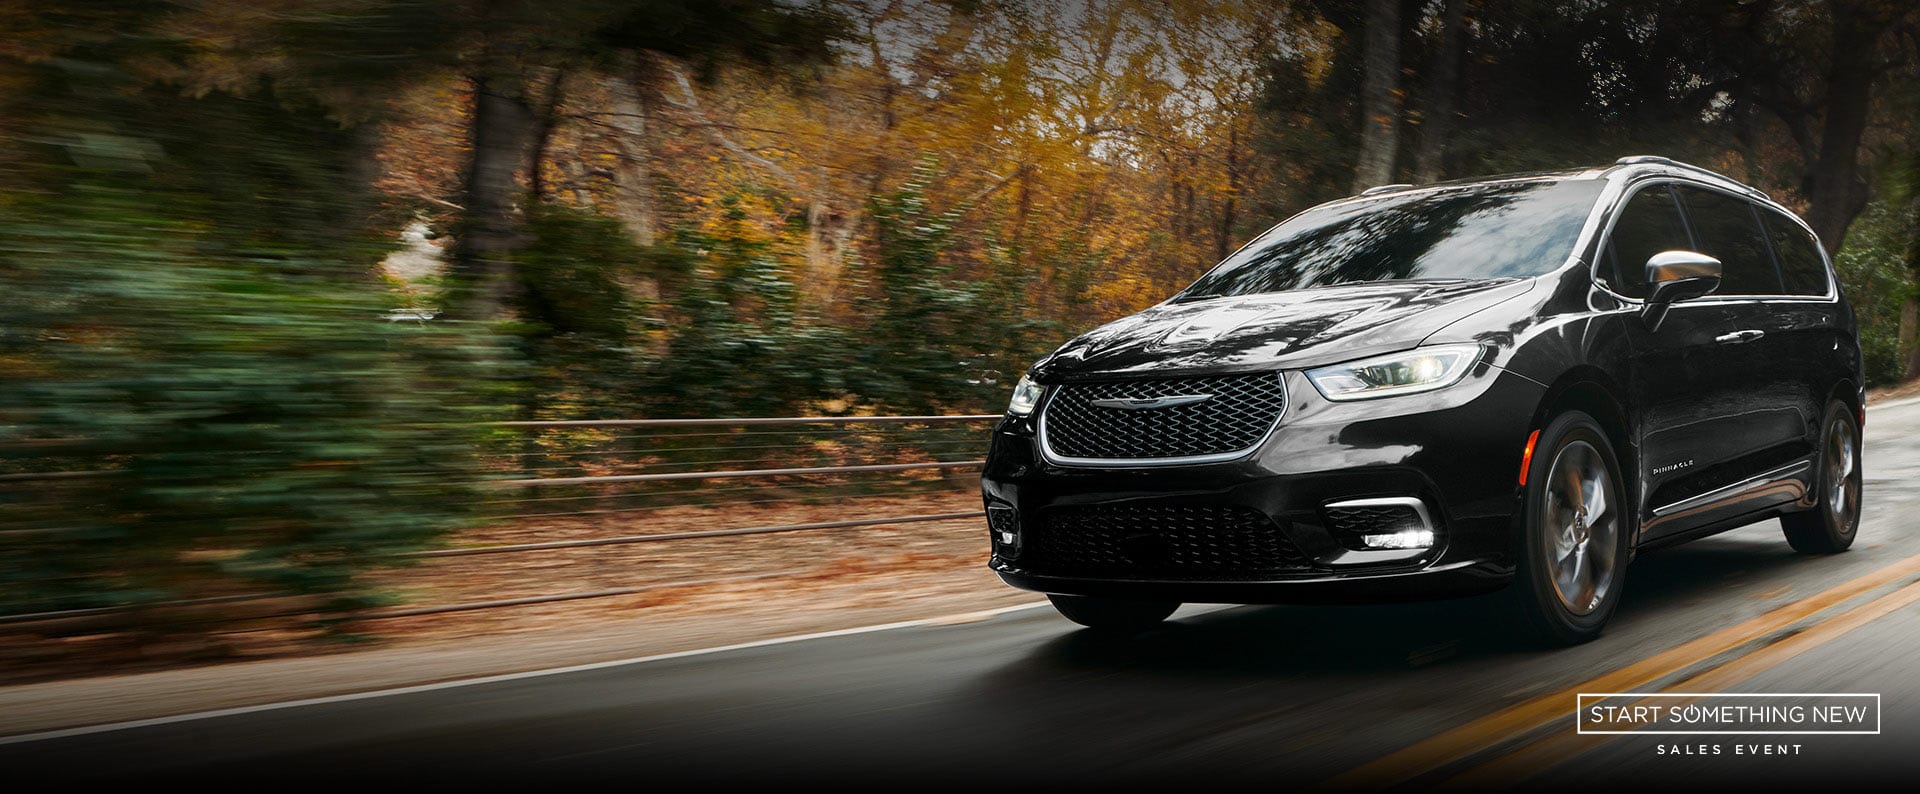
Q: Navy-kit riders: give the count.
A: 0